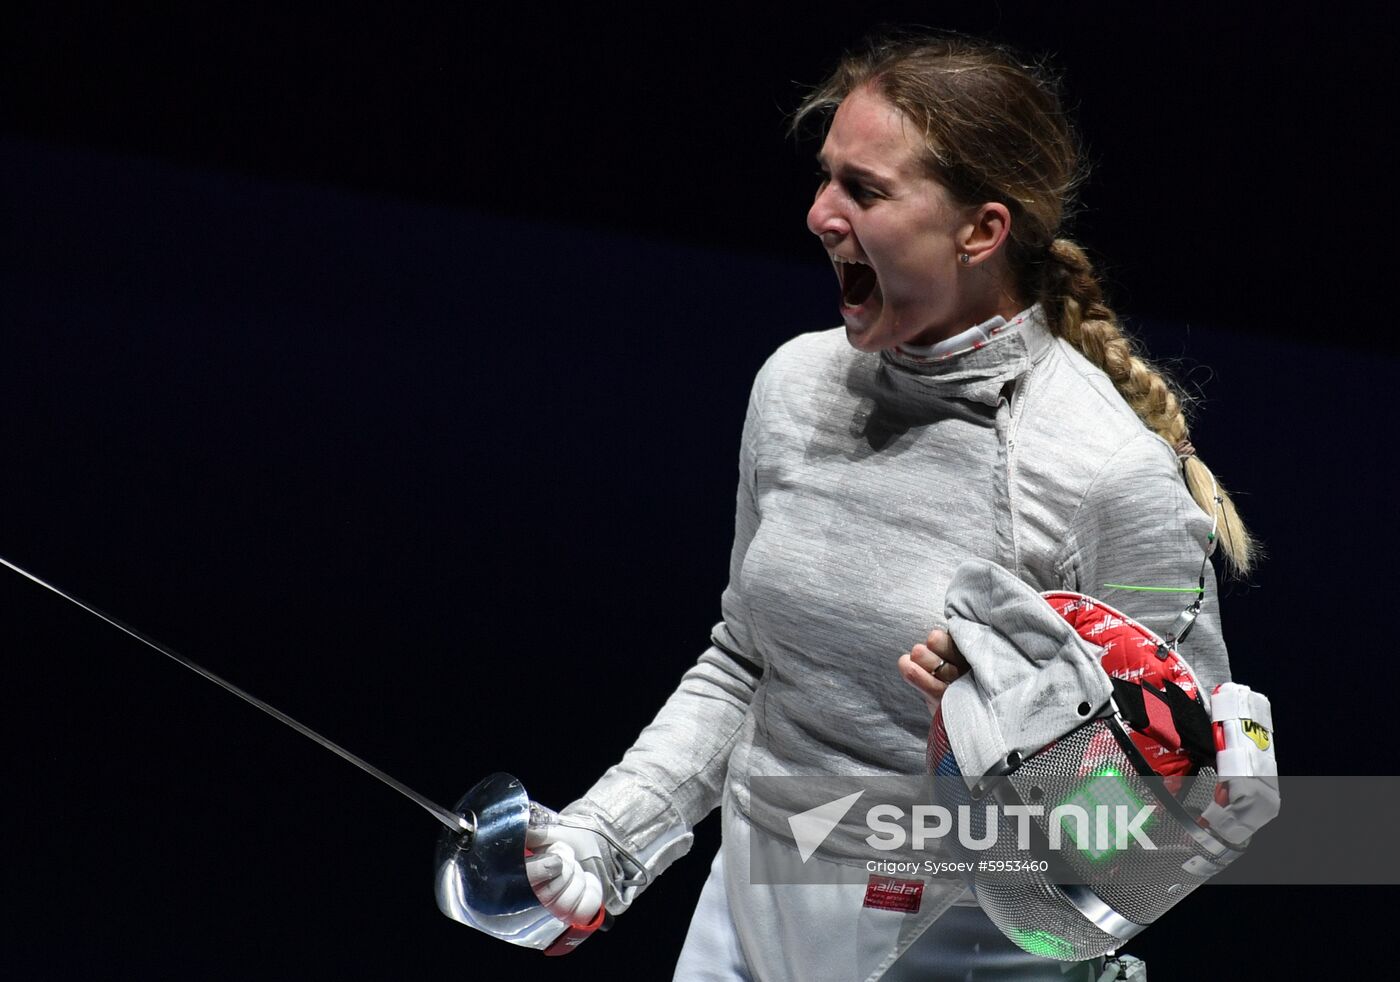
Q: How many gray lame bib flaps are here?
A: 1